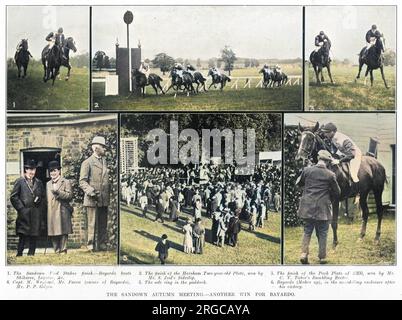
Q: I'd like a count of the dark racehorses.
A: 12